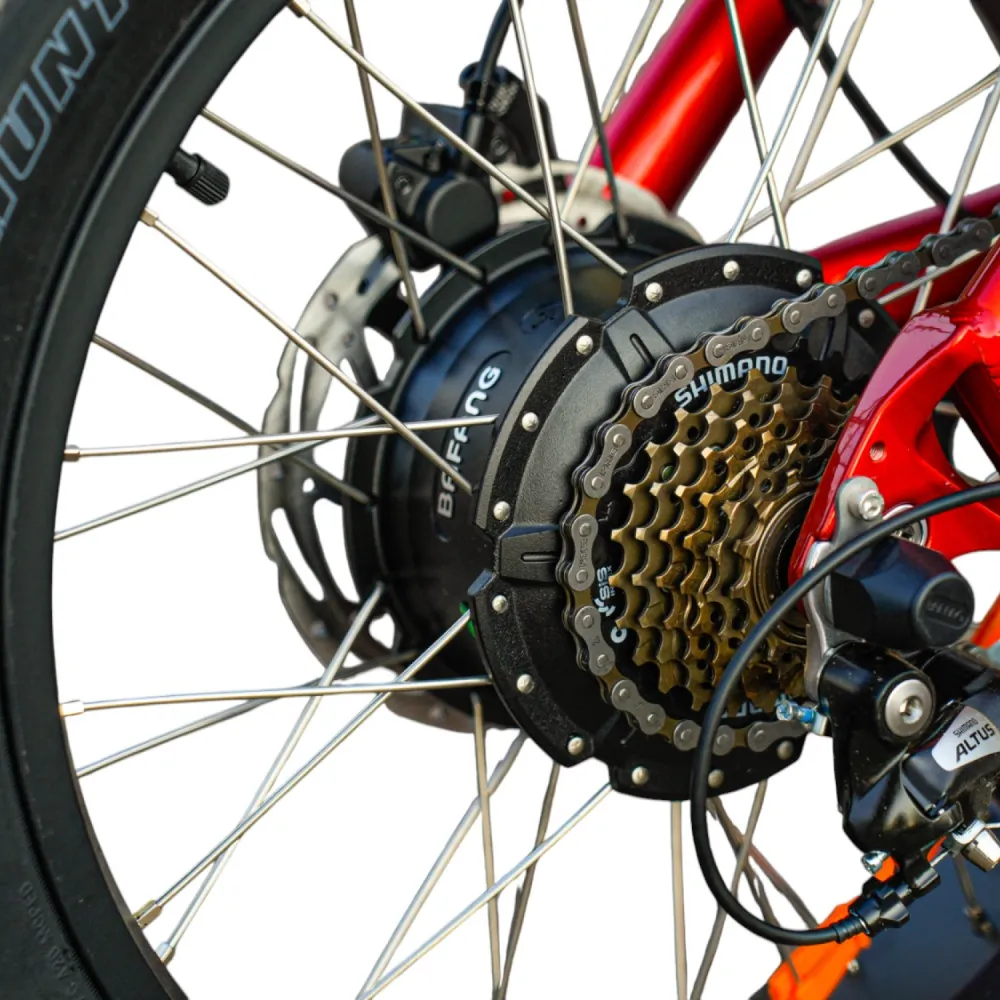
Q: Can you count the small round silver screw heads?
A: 13